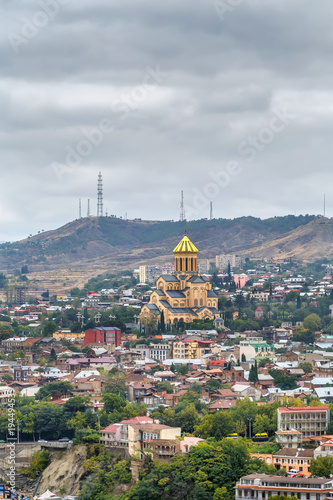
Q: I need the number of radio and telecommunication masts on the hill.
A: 6